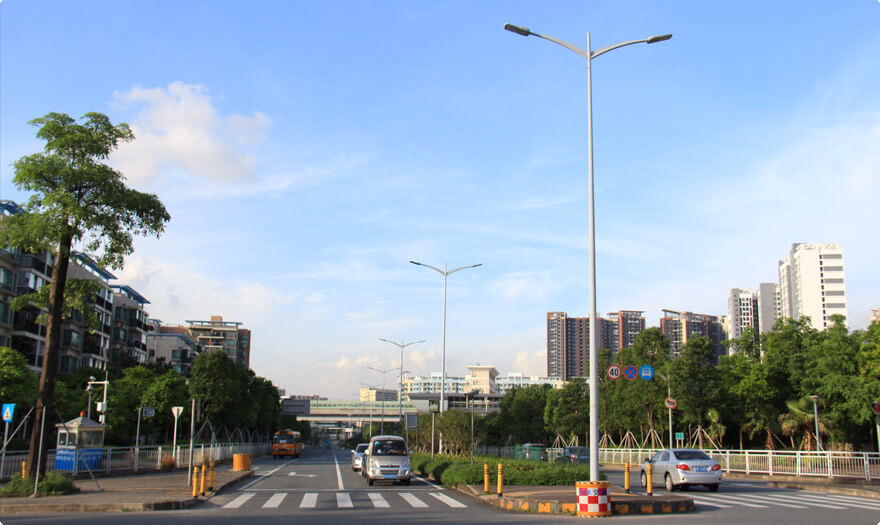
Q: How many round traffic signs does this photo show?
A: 4